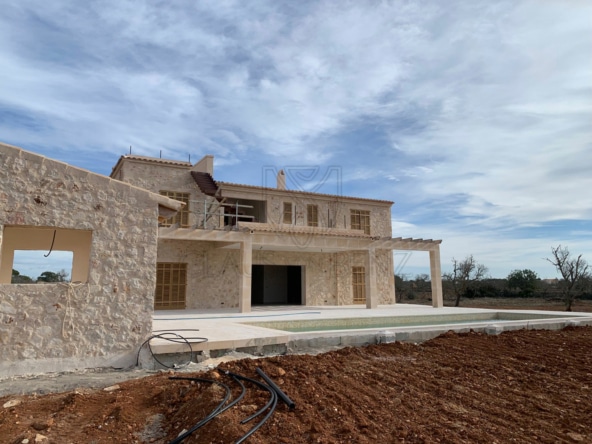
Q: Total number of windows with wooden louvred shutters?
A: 6